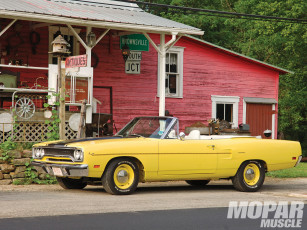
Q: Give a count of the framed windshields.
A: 1